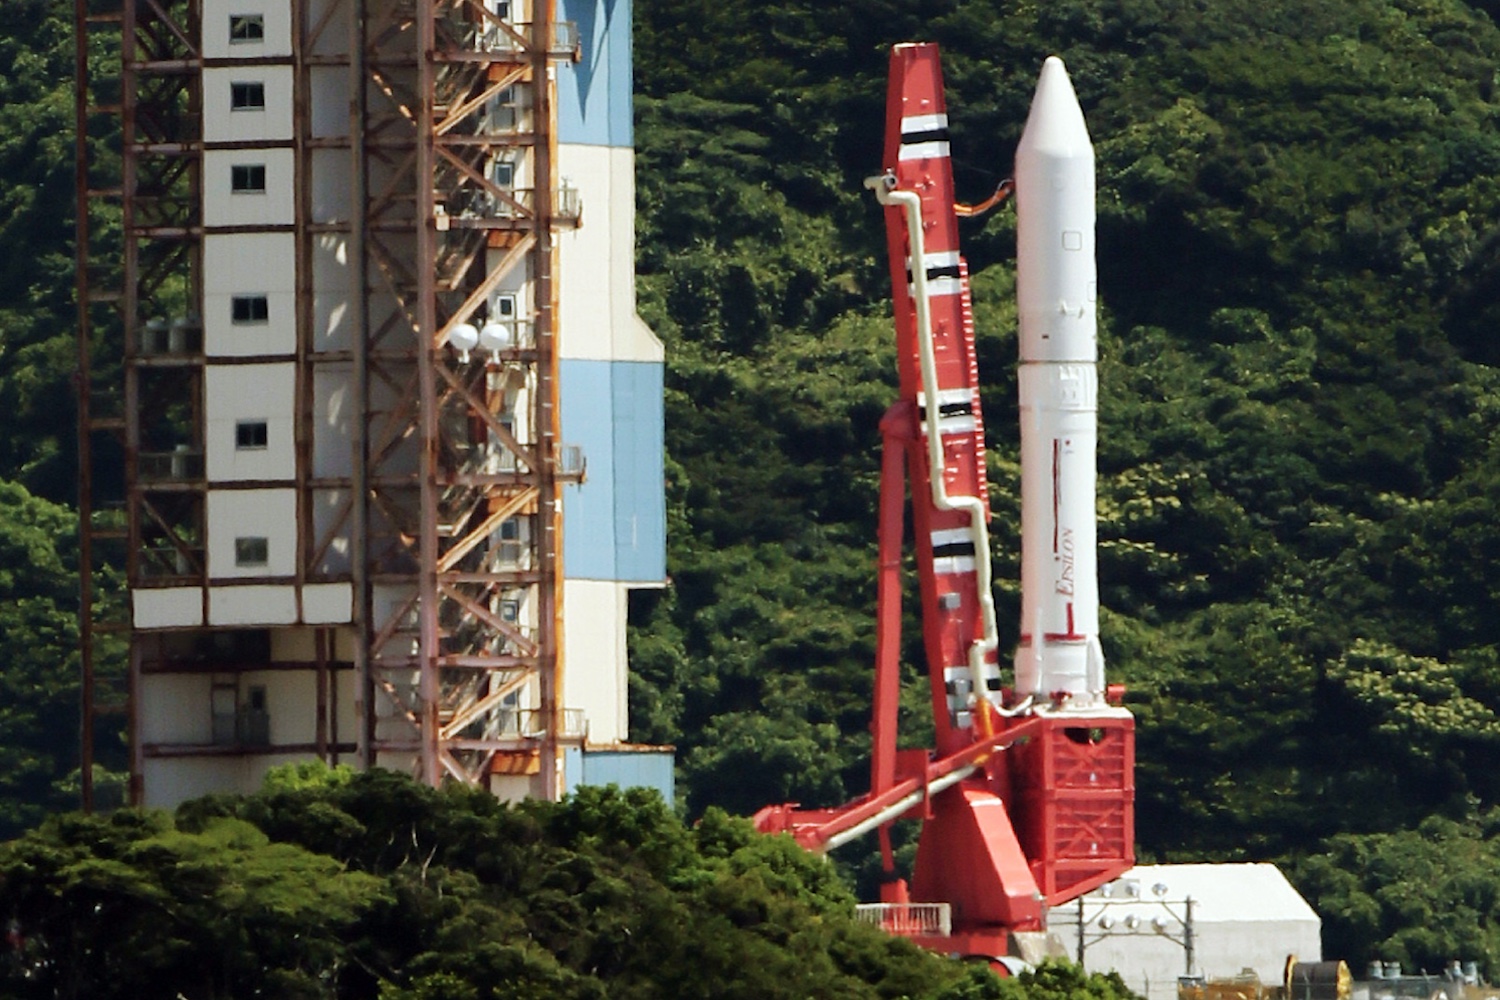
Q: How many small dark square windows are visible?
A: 6